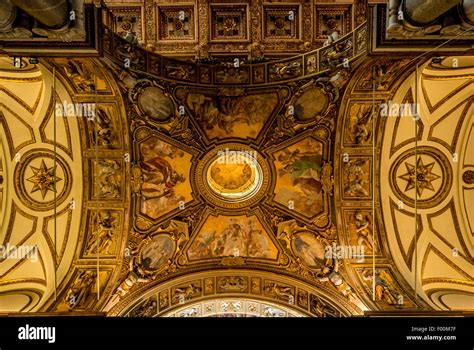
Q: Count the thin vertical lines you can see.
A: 4